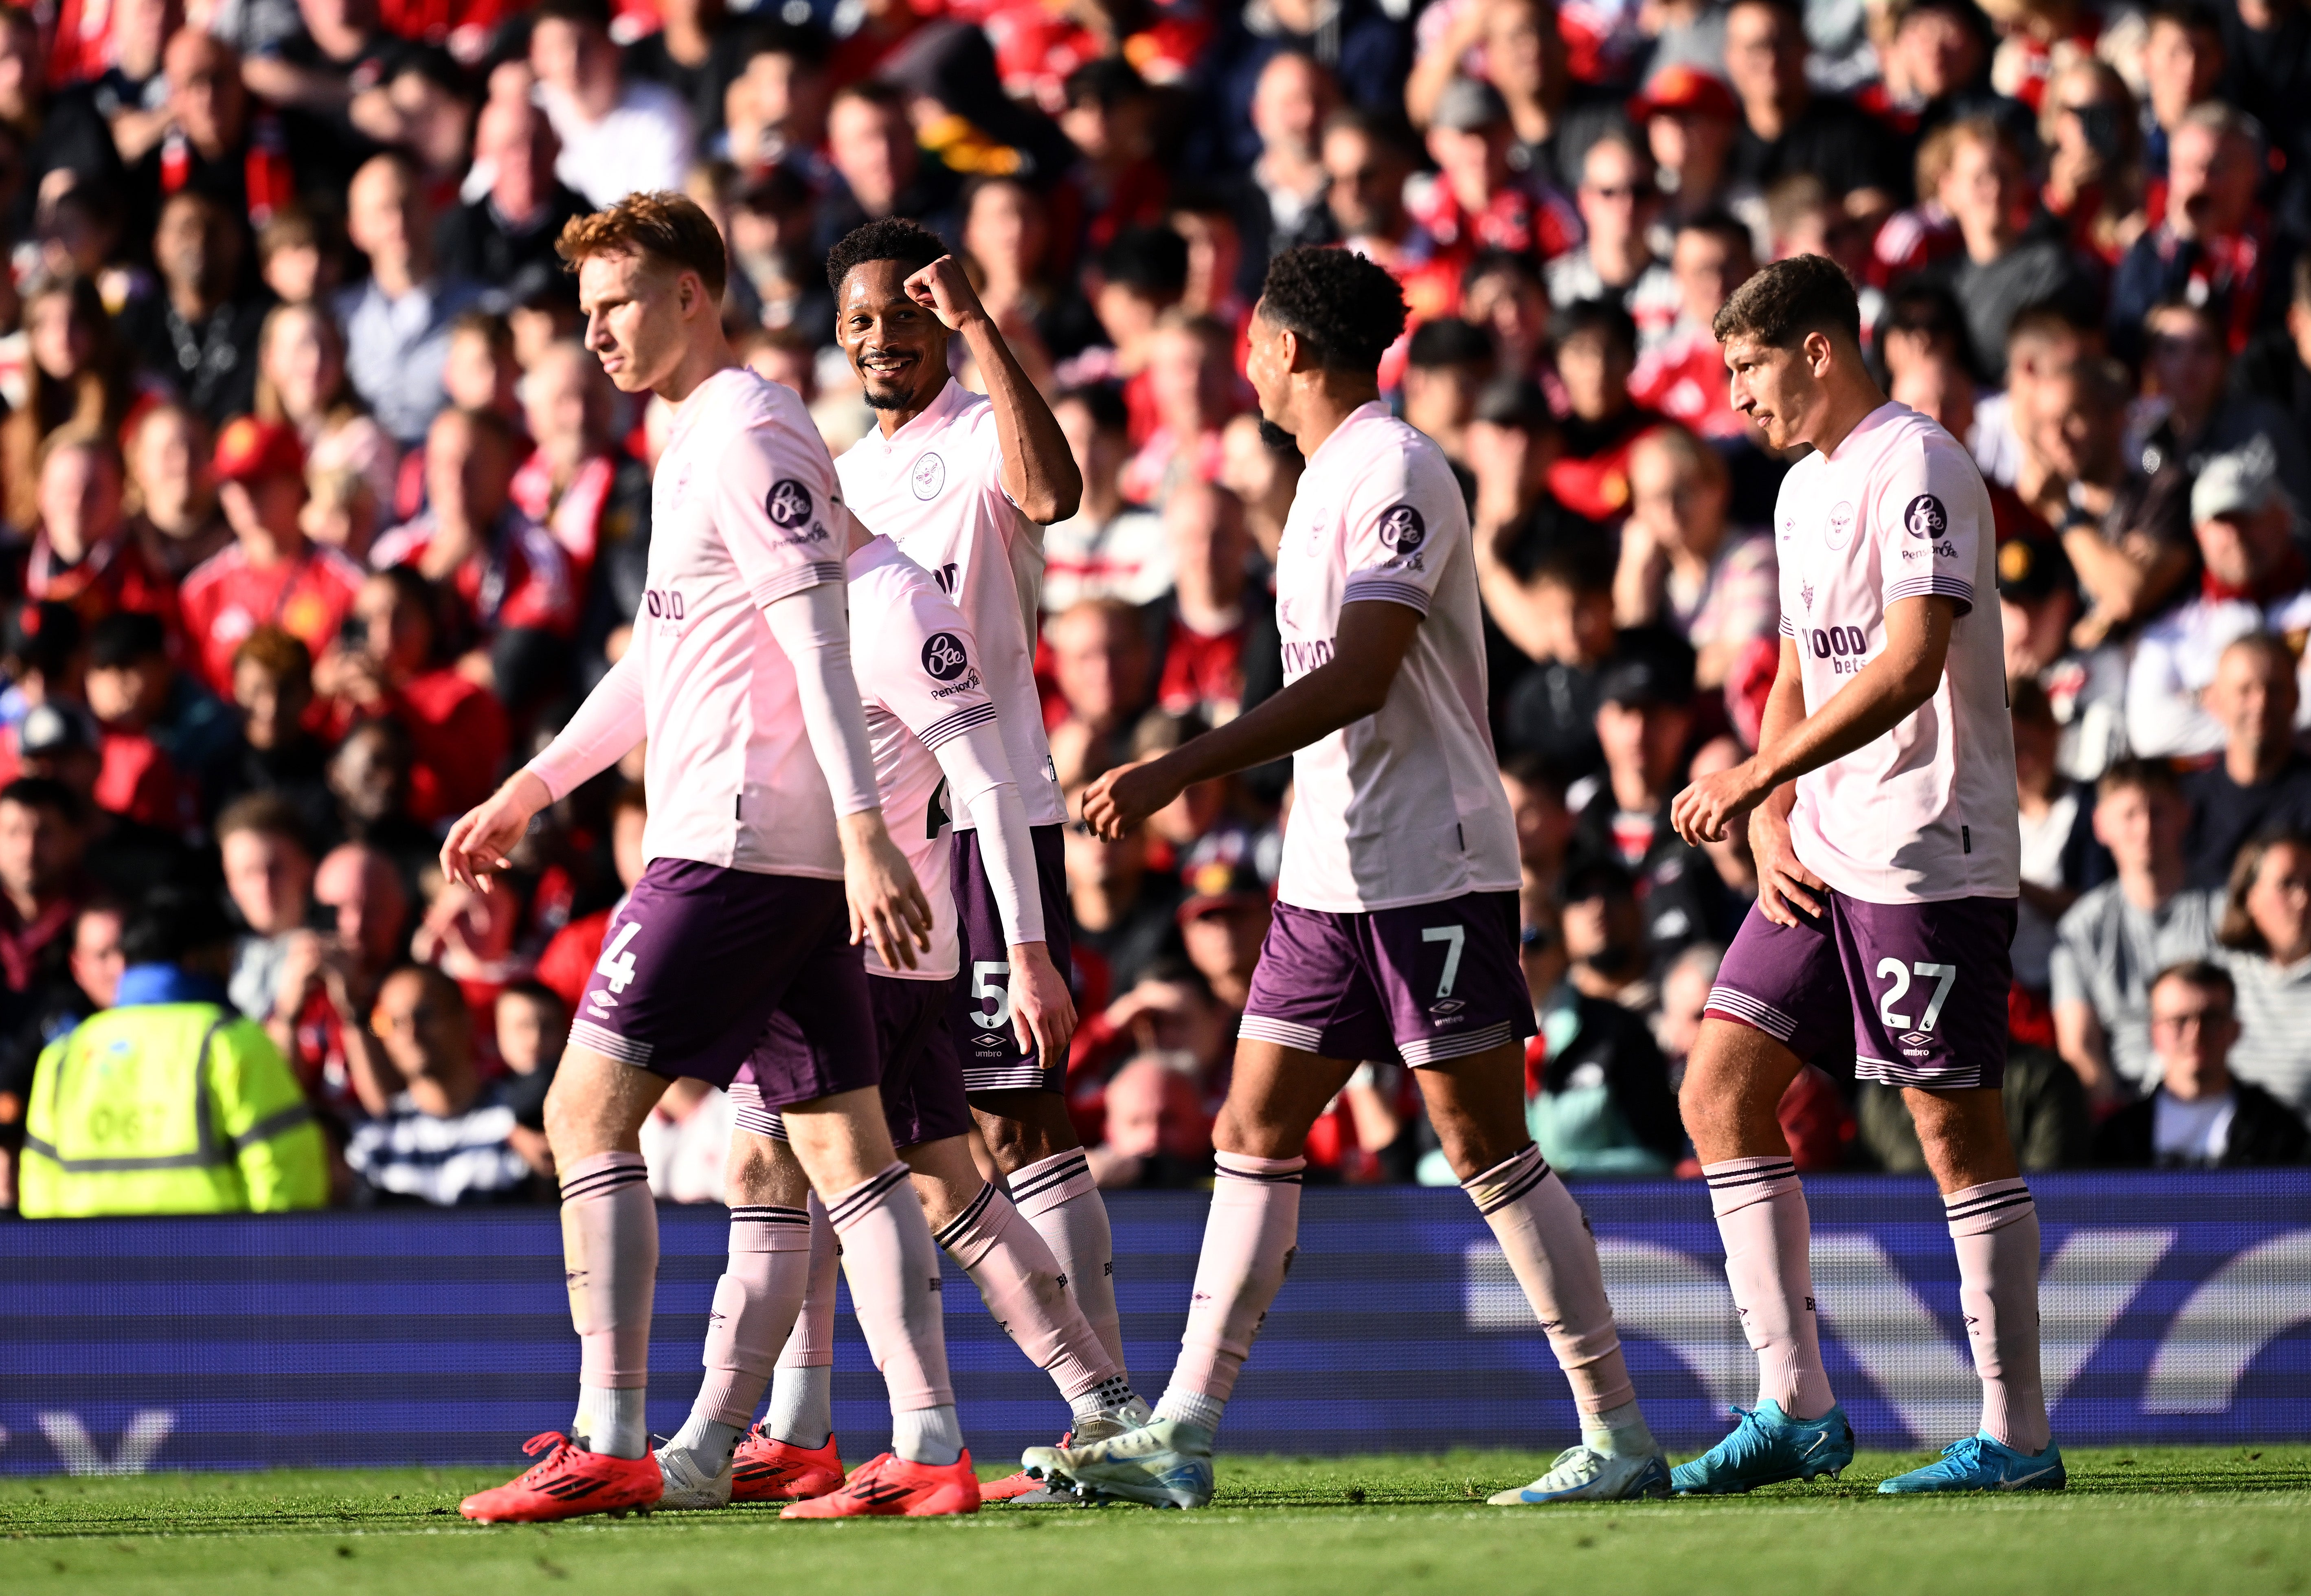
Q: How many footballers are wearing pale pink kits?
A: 5